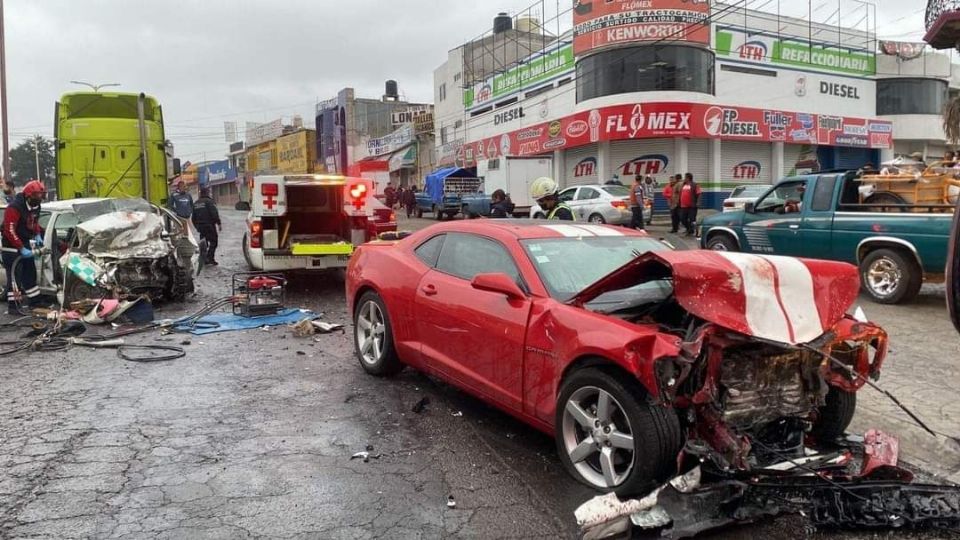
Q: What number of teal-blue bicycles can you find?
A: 0